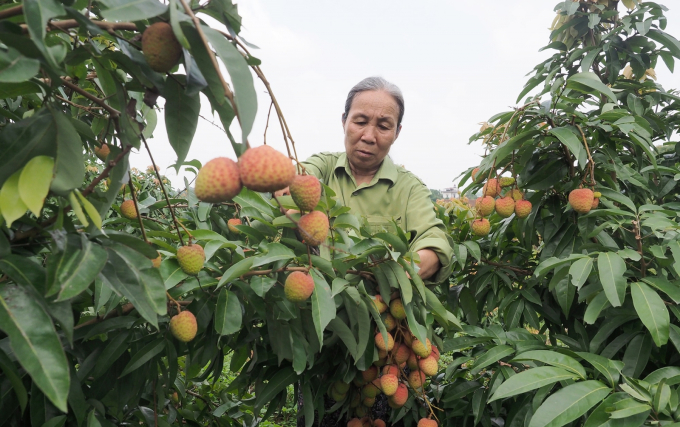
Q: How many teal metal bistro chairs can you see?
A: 0